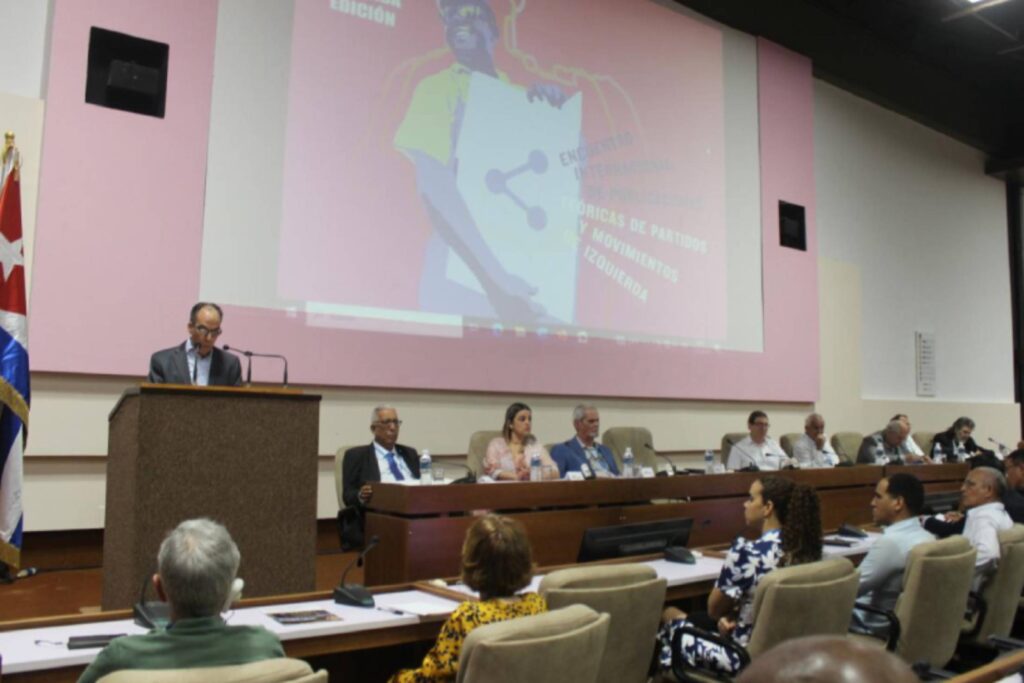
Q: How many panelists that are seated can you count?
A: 8